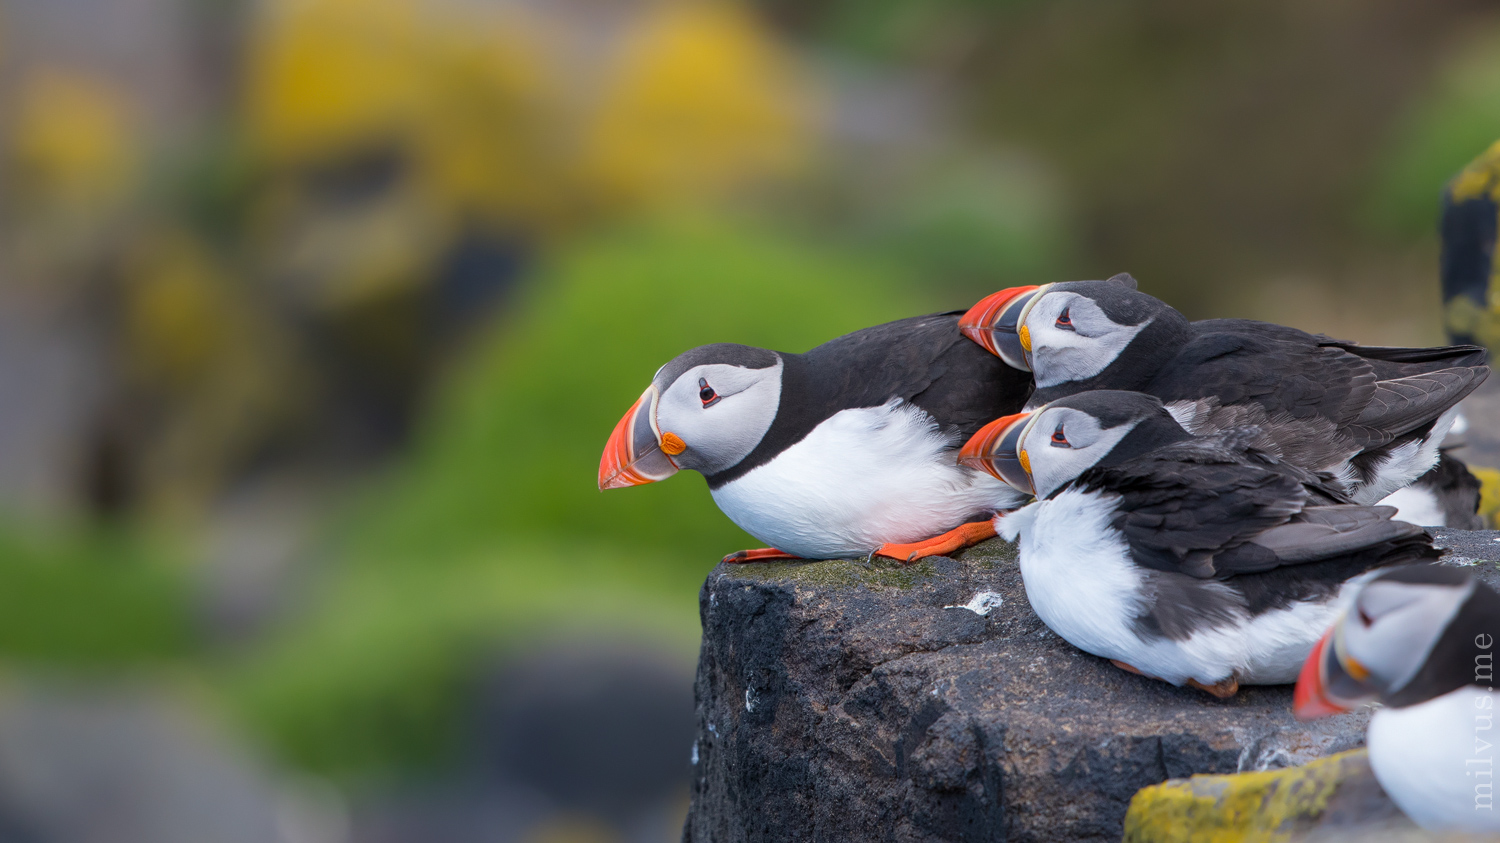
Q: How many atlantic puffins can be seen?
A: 4